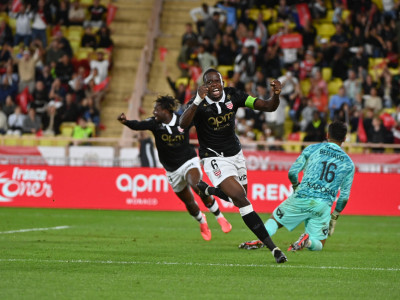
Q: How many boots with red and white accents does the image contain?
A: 2